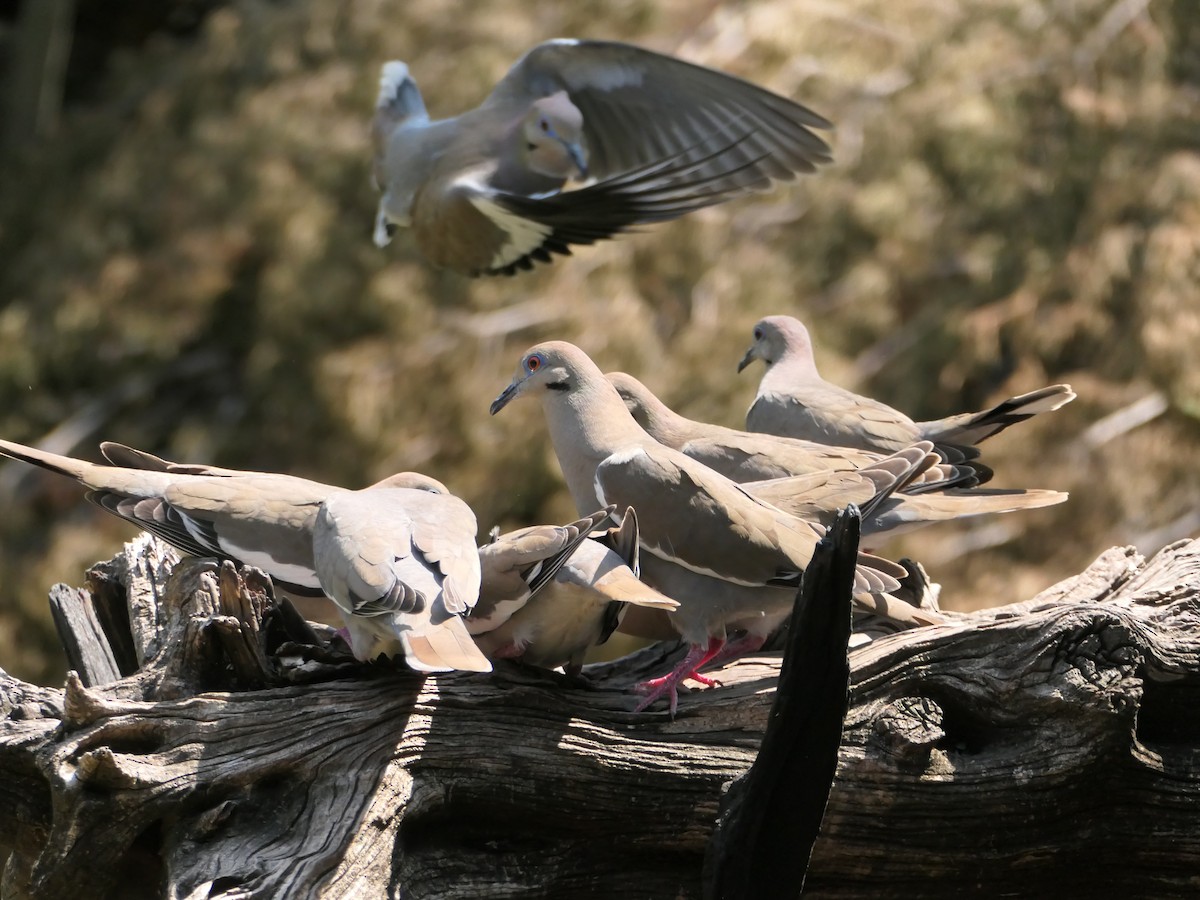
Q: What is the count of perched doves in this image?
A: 7